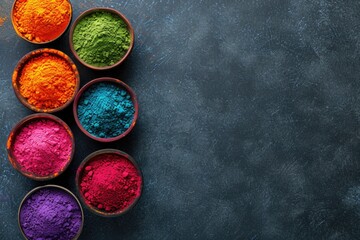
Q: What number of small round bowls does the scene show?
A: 7